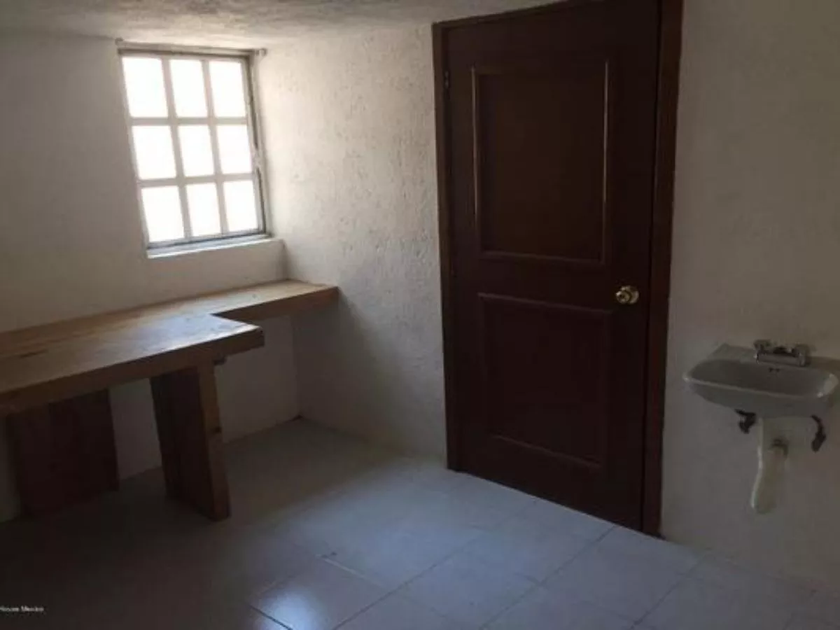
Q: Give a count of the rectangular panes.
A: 9